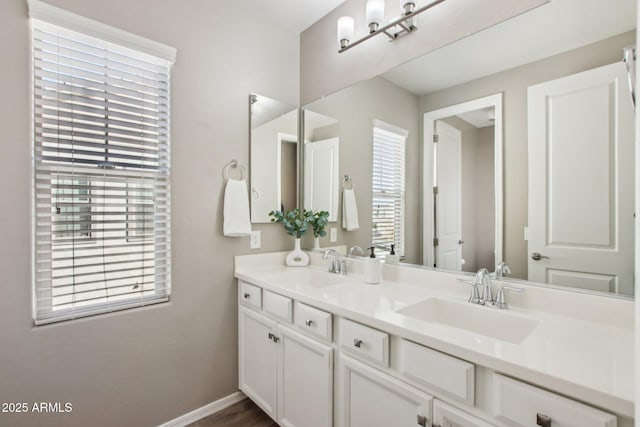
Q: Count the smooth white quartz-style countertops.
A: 1